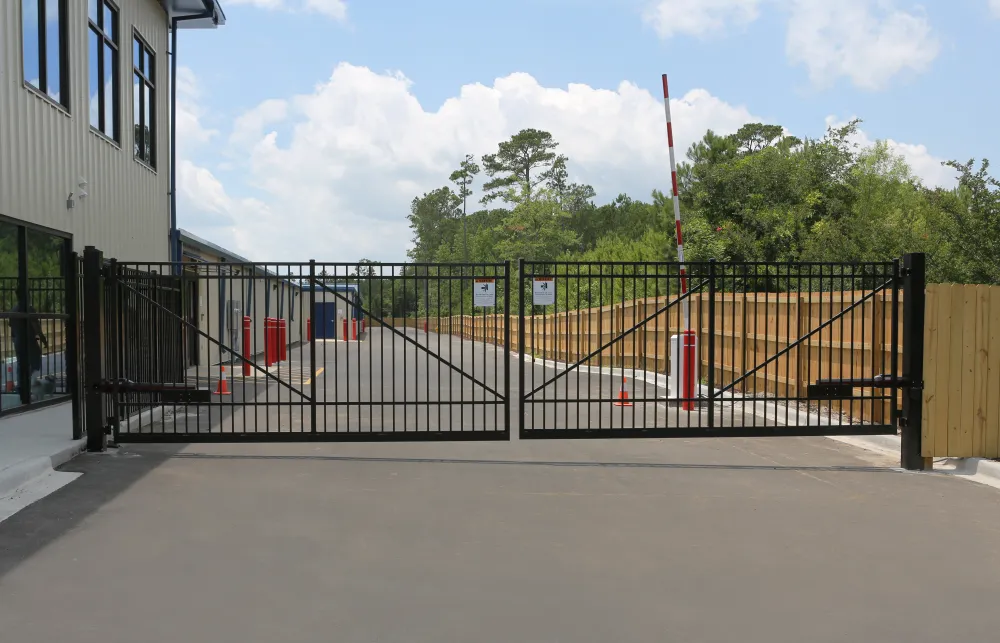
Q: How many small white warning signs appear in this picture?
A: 2